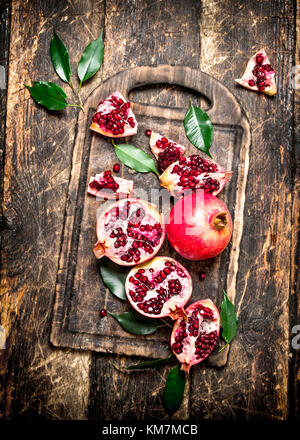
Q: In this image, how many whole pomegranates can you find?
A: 1